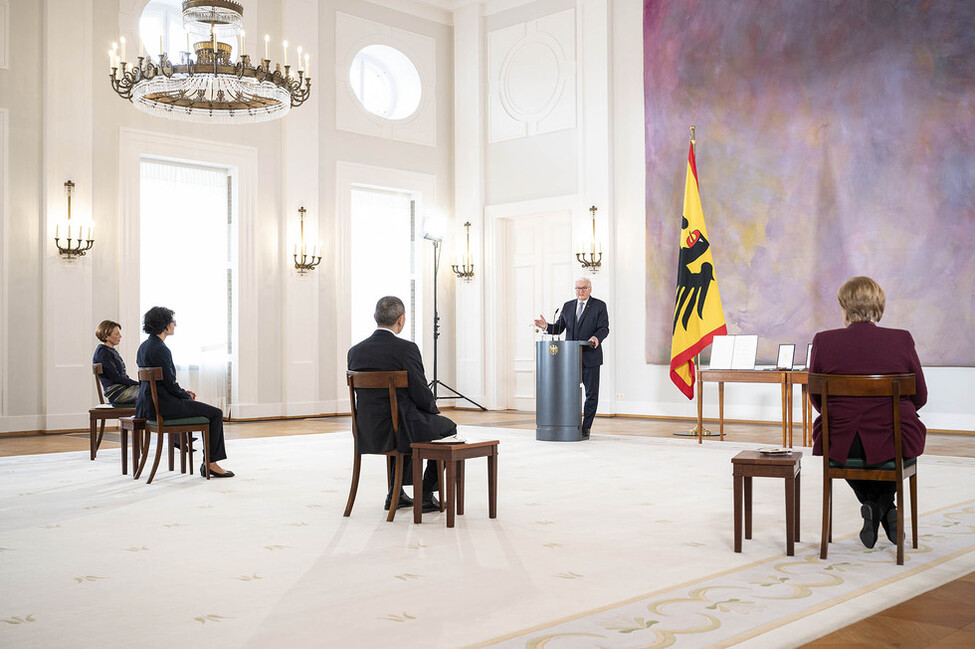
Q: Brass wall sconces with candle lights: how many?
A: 4